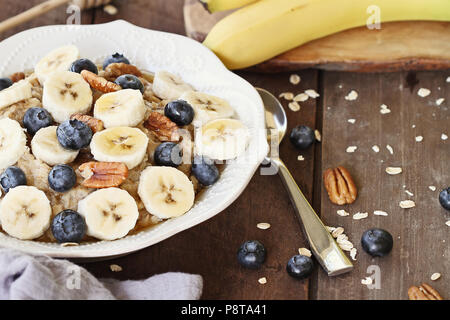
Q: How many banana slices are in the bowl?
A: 13